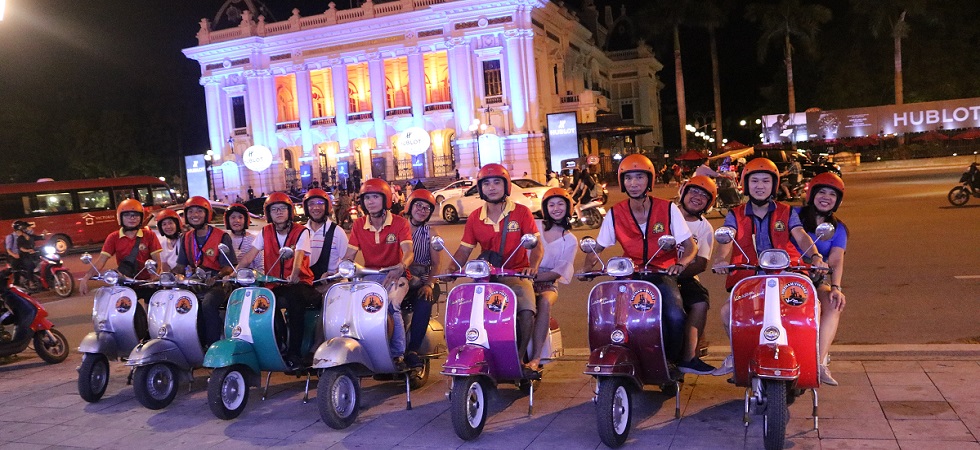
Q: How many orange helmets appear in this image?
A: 14